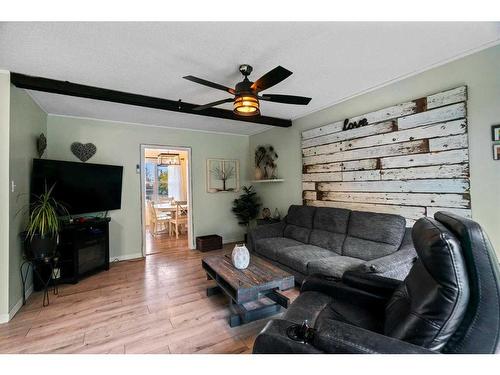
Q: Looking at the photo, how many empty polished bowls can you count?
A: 0